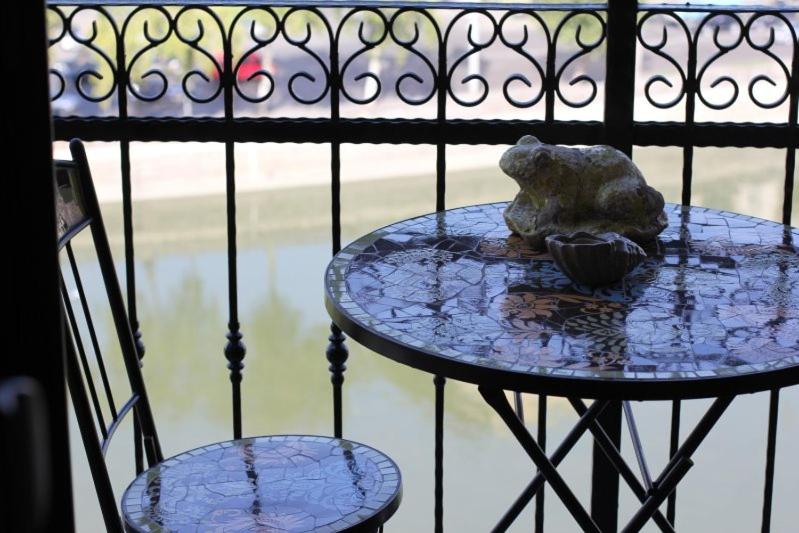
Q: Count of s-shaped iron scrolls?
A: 14